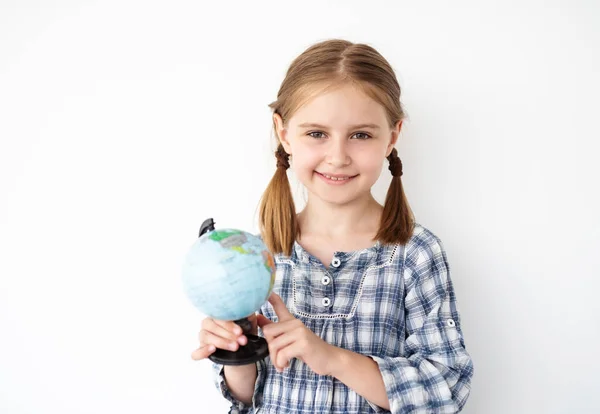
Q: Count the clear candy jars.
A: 0